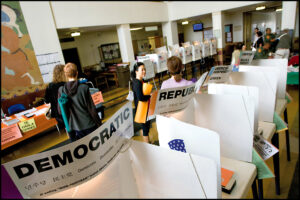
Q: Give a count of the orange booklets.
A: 1